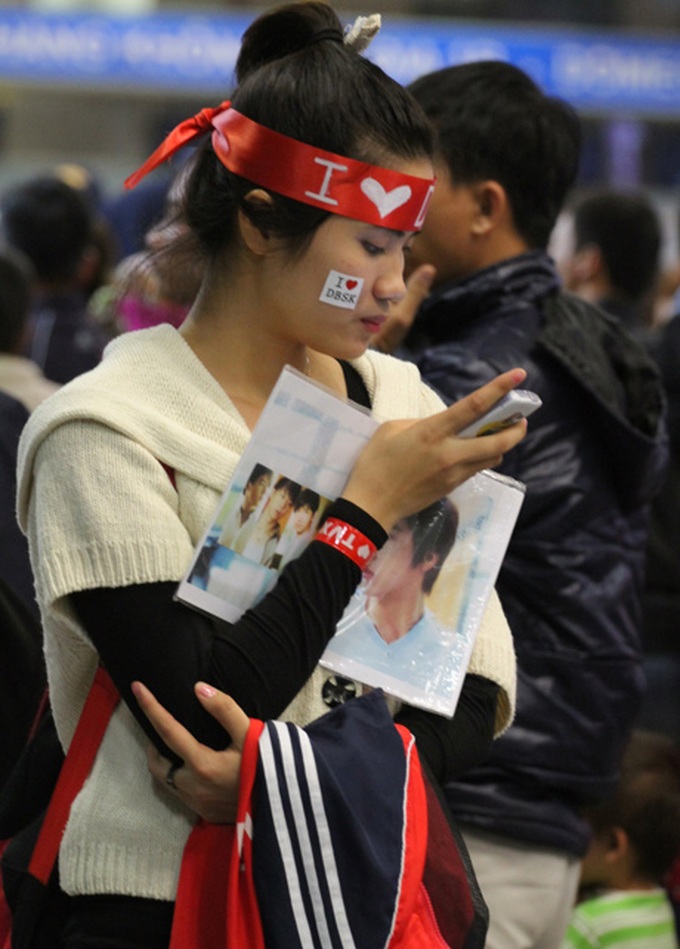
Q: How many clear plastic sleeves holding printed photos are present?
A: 2